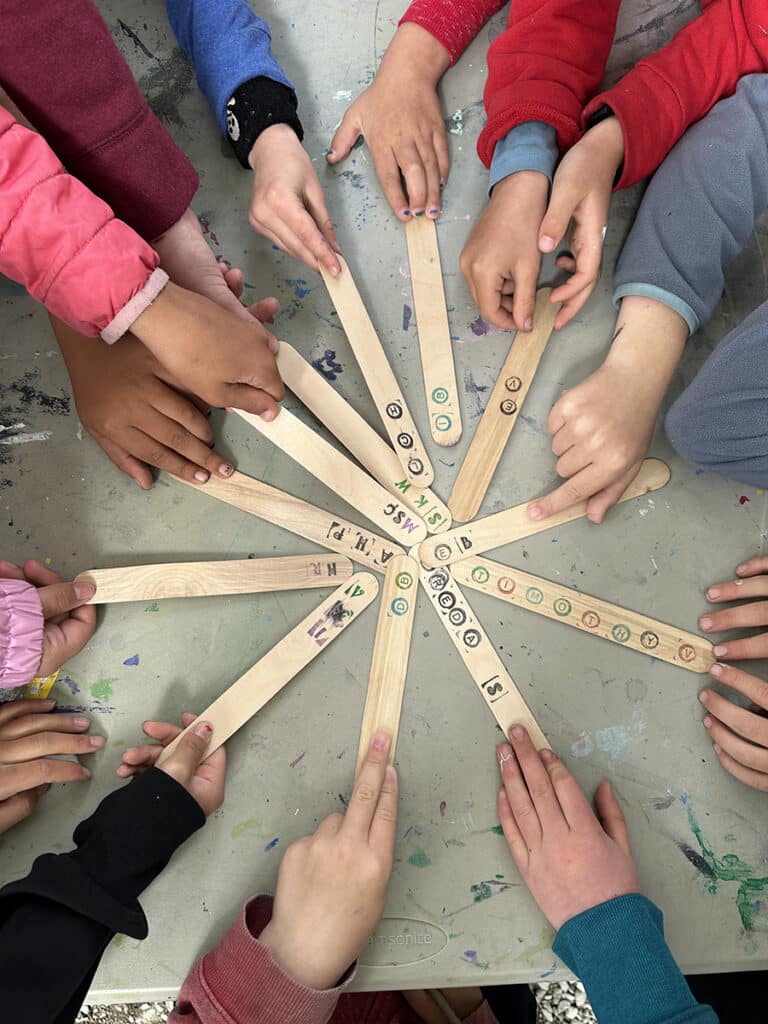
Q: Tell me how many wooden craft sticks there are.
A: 12